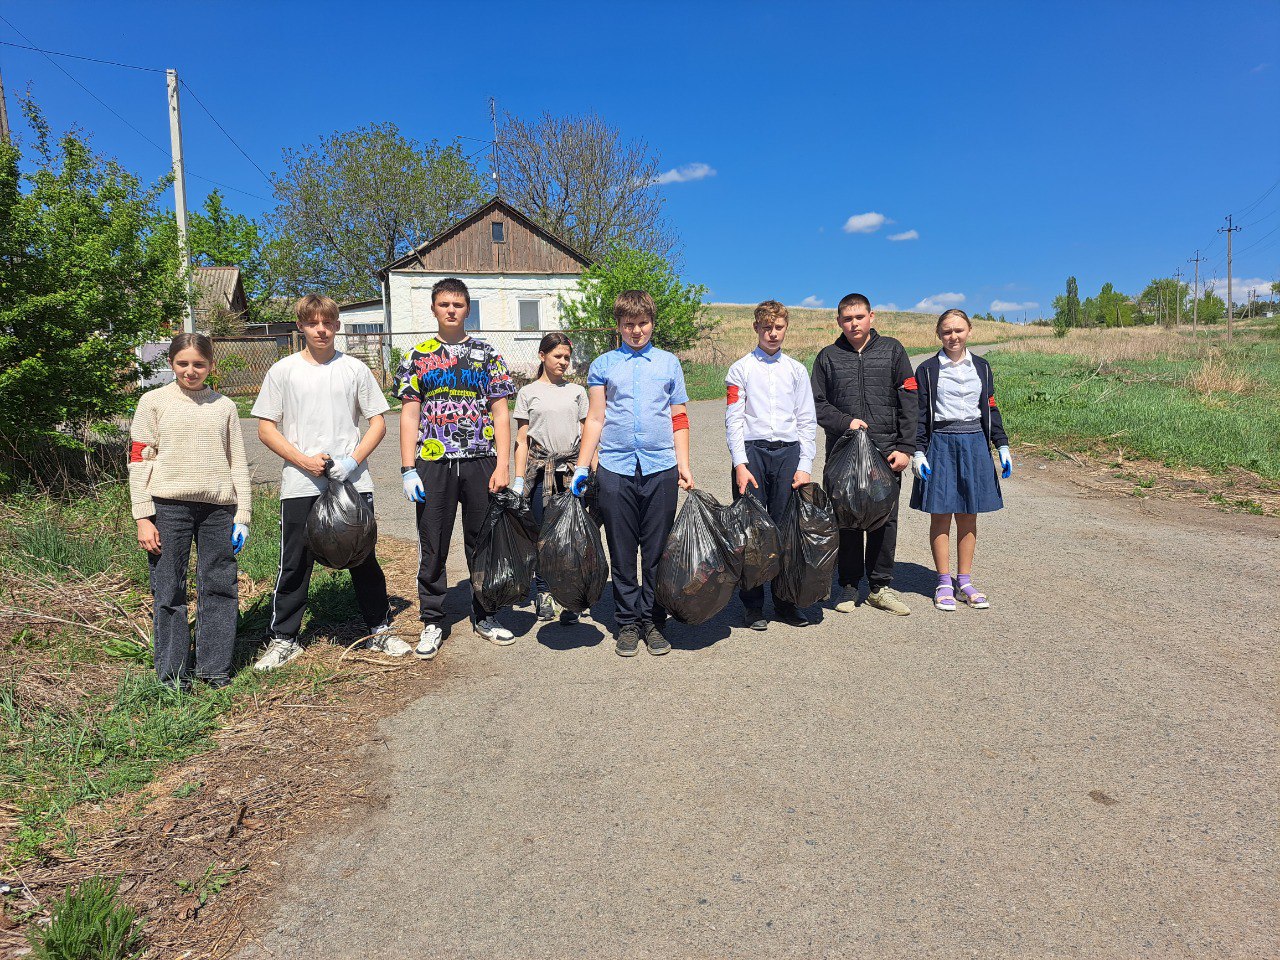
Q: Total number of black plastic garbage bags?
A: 7